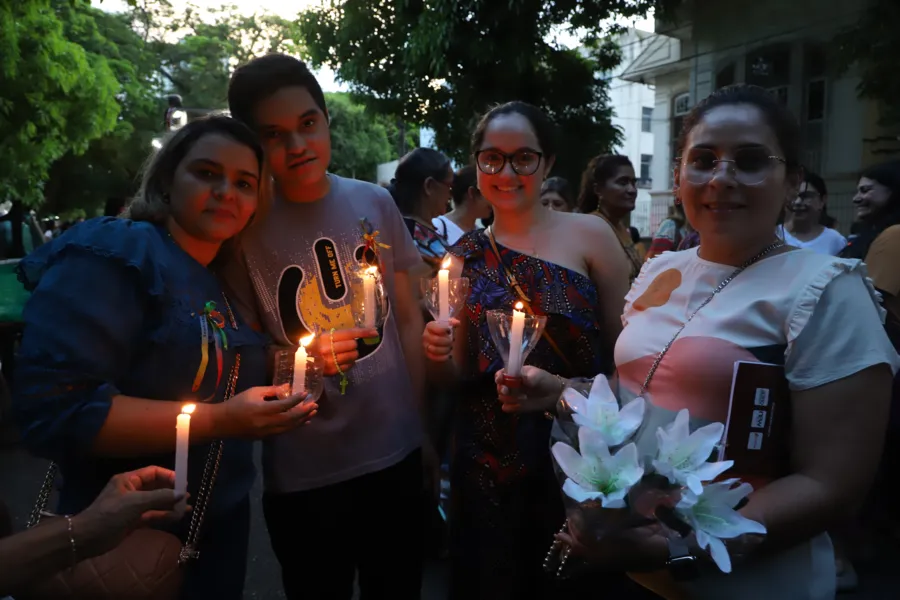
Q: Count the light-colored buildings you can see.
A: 2